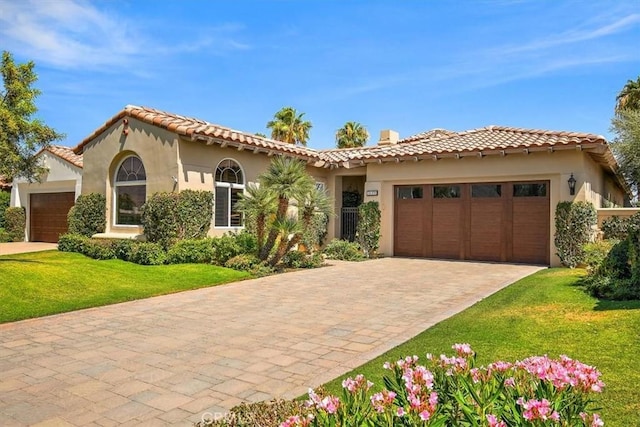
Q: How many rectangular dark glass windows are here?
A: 4